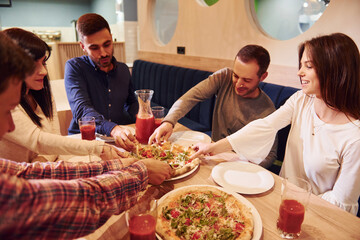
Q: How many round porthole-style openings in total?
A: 3